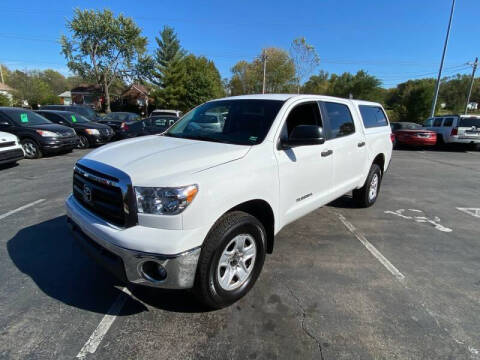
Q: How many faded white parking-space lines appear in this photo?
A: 3